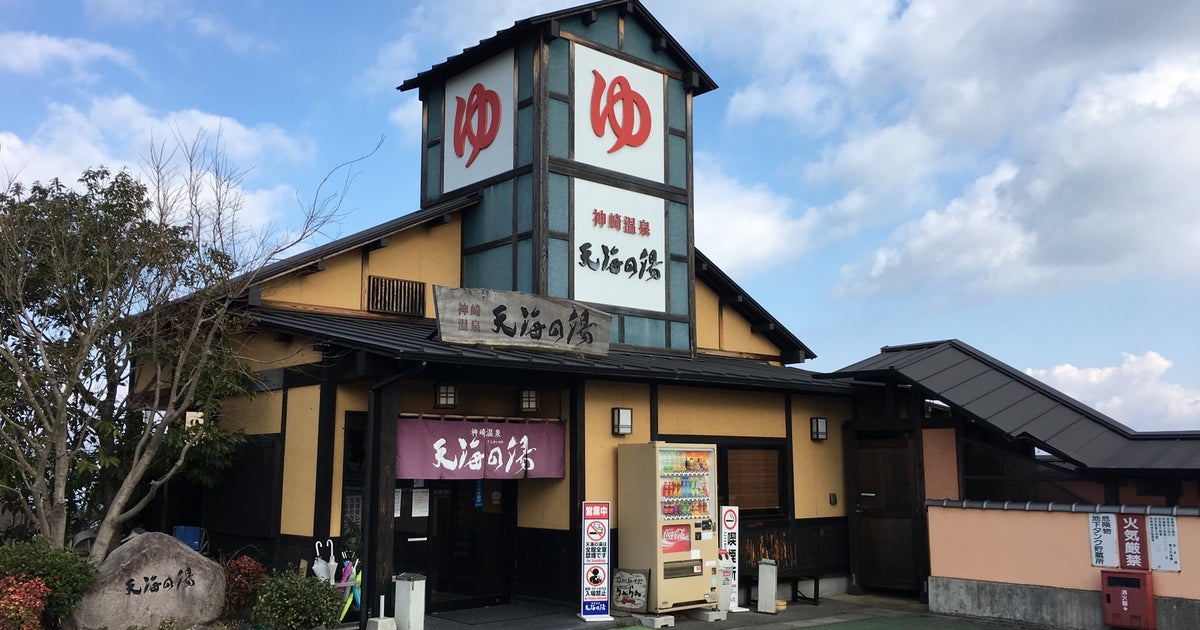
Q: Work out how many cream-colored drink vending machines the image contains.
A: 1